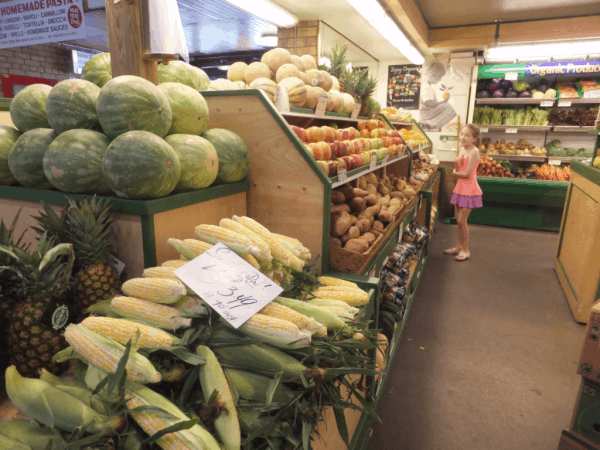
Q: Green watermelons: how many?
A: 12